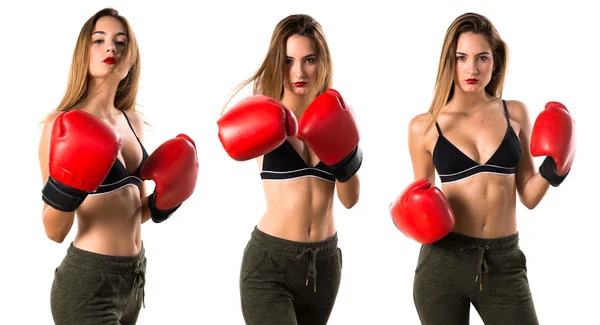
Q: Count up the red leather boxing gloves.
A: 6